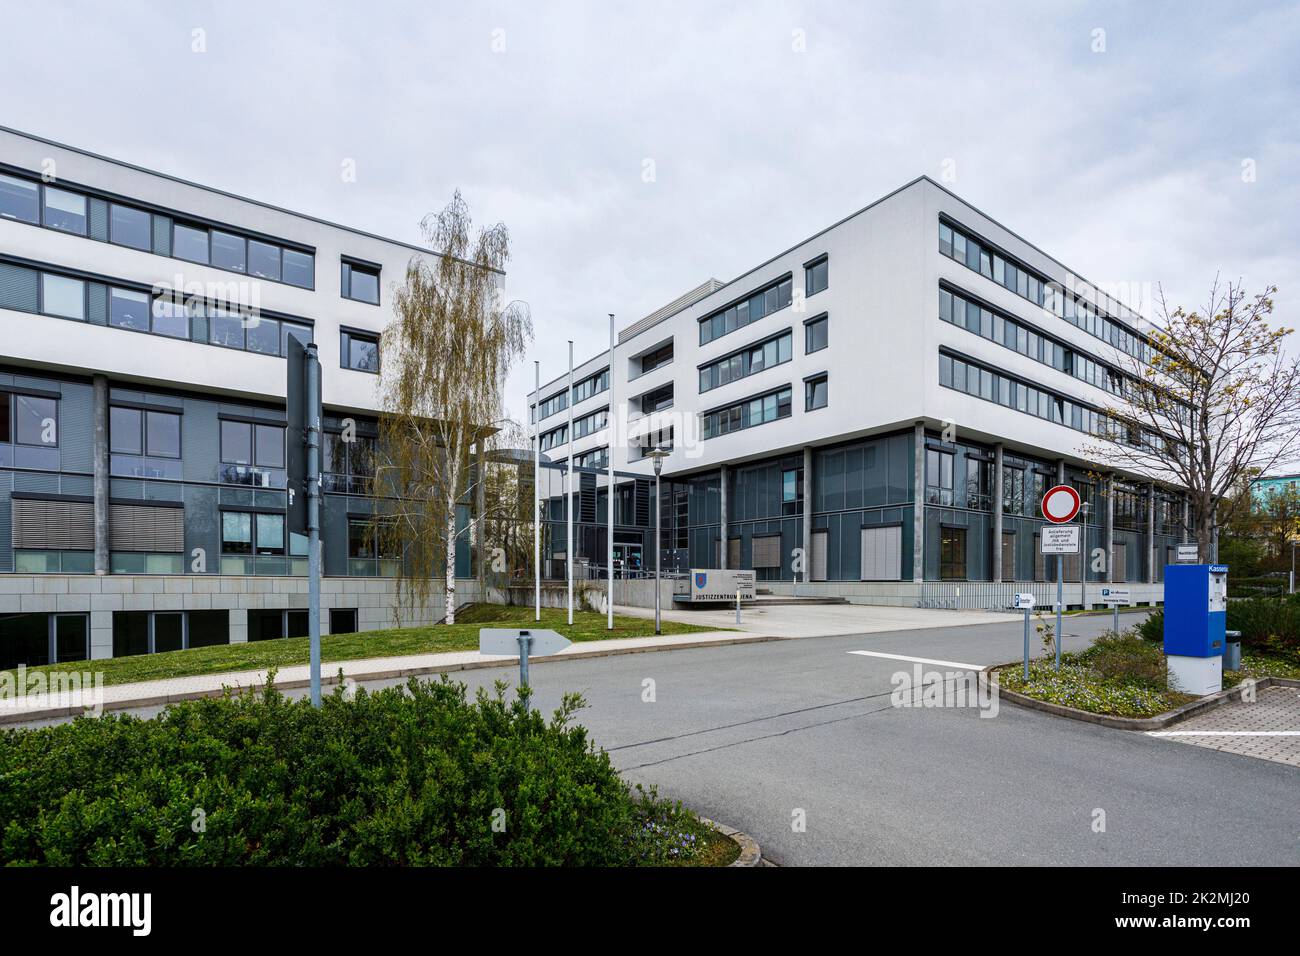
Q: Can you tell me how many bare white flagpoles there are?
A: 3